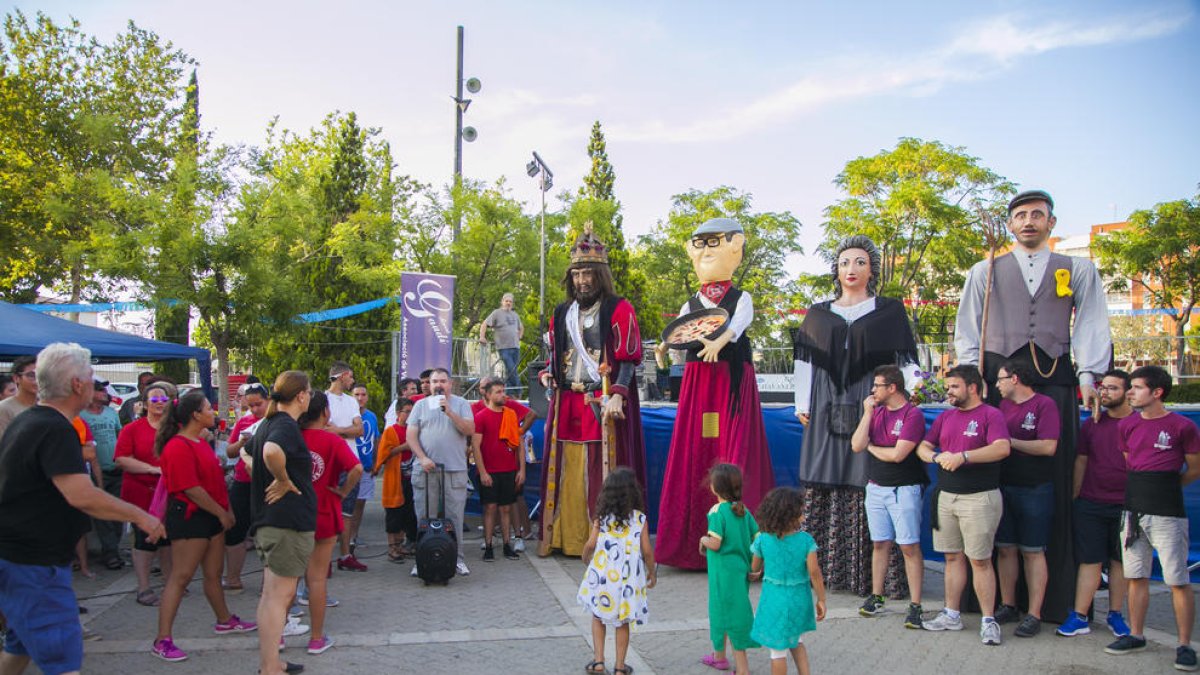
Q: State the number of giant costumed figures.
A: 4